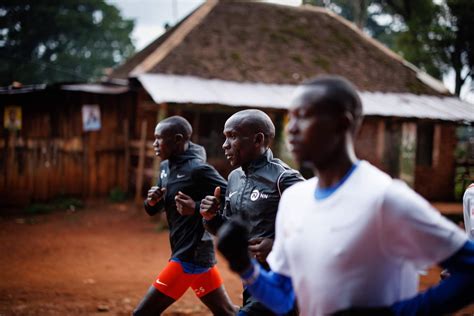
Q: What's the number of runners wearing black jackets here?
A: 2